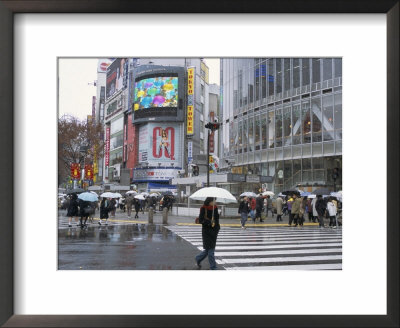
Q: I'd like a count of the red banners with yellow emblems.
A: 2